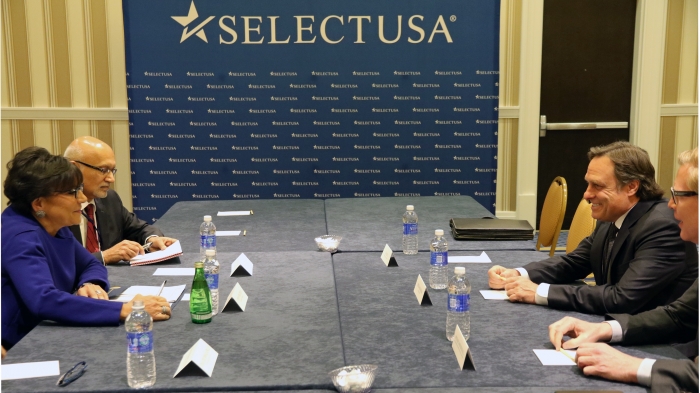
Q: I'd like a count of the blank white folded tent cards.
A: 6